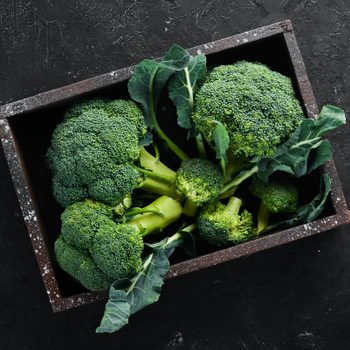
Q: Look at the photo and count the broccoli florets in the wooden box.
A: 6